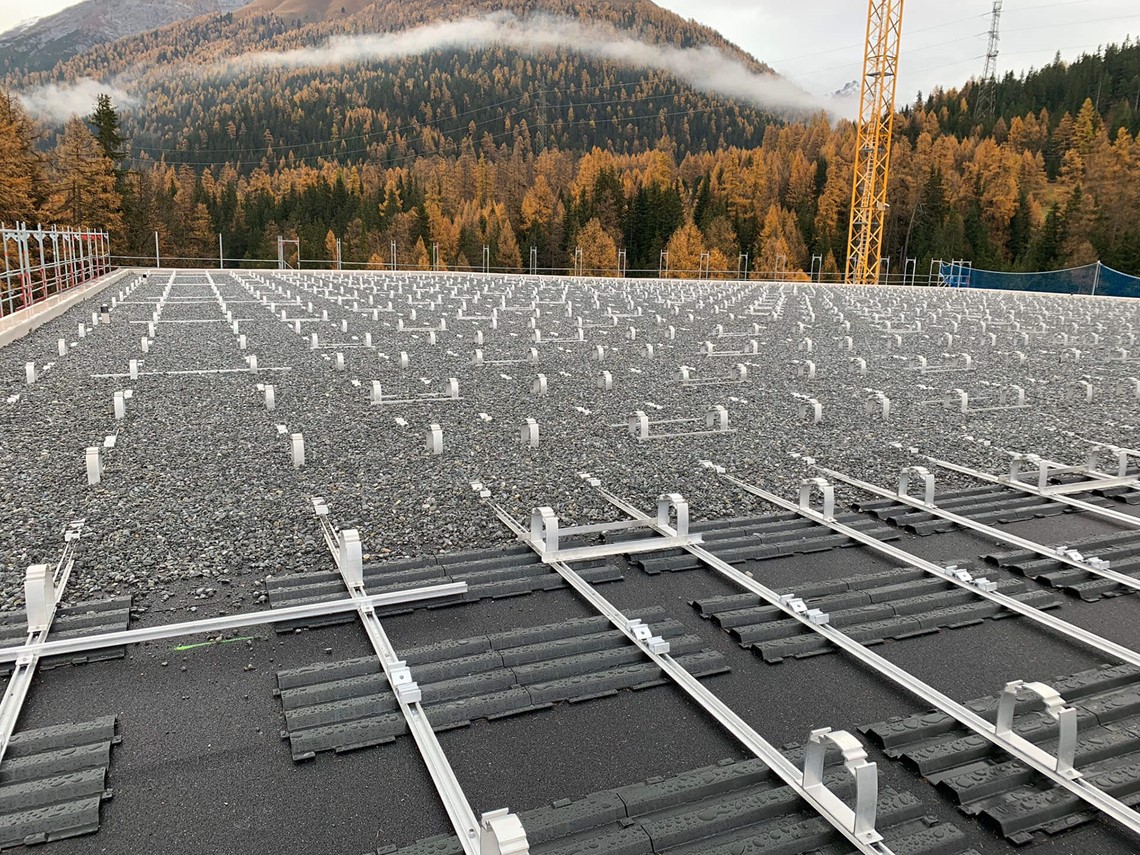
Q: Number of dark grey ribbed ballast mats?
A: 11